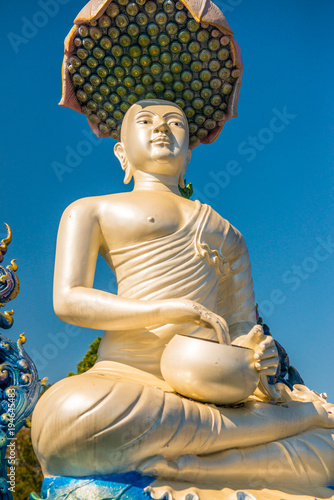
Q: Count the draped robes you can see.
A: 1